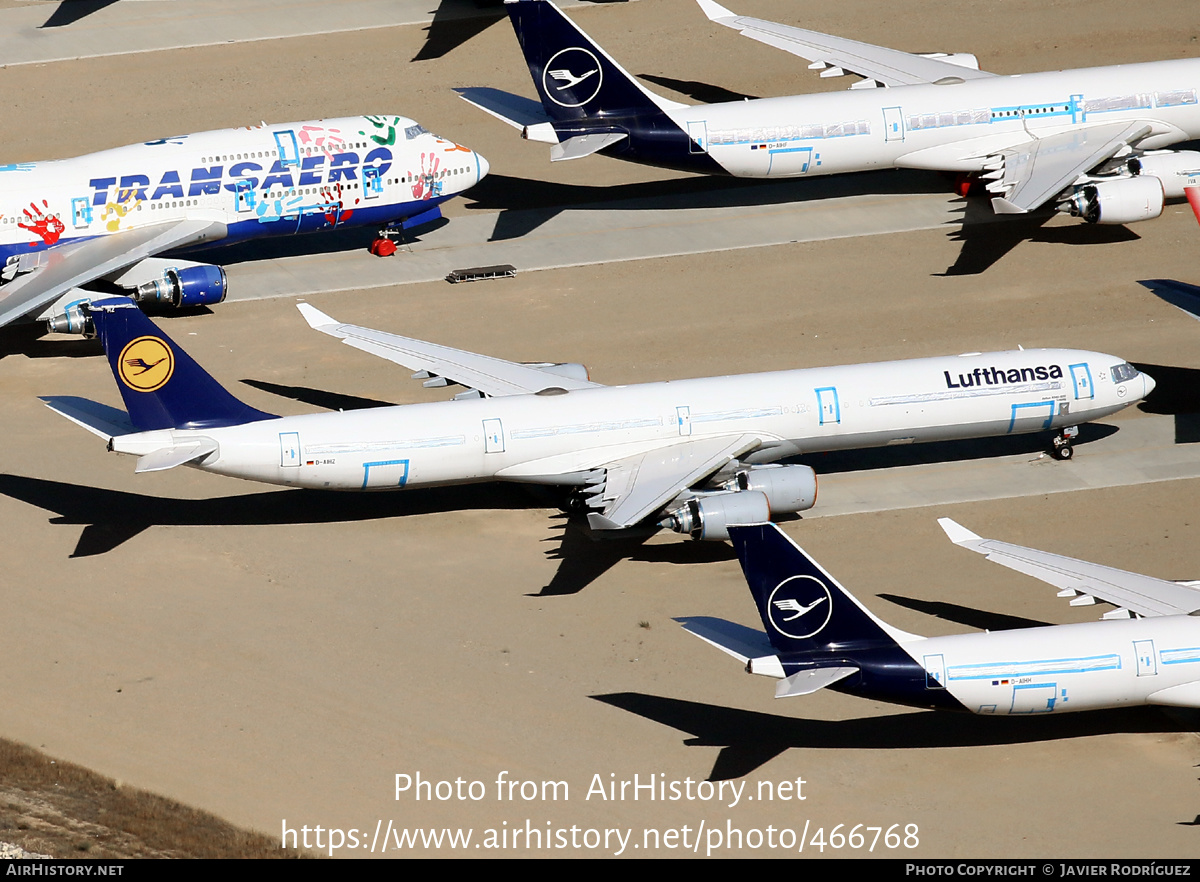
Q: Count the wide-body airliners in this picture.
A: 4